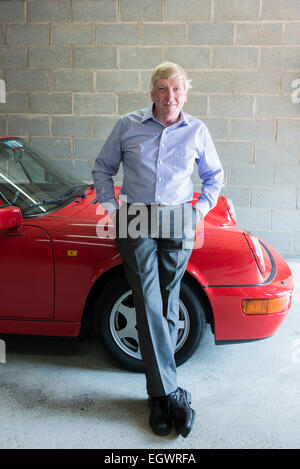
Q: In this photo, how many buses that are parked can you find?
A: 0